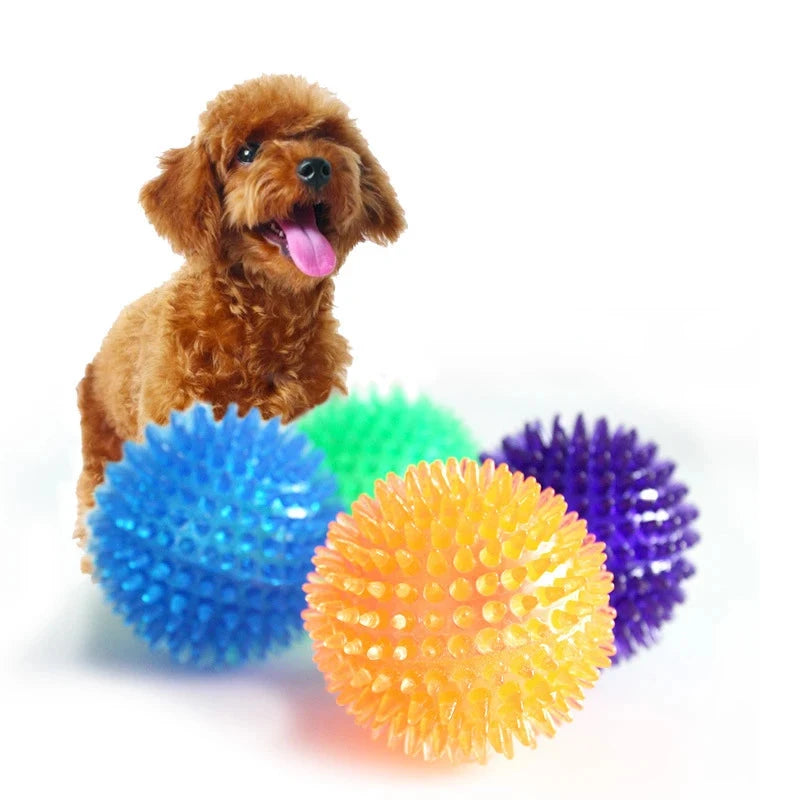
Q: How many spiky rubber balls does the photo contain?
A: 4